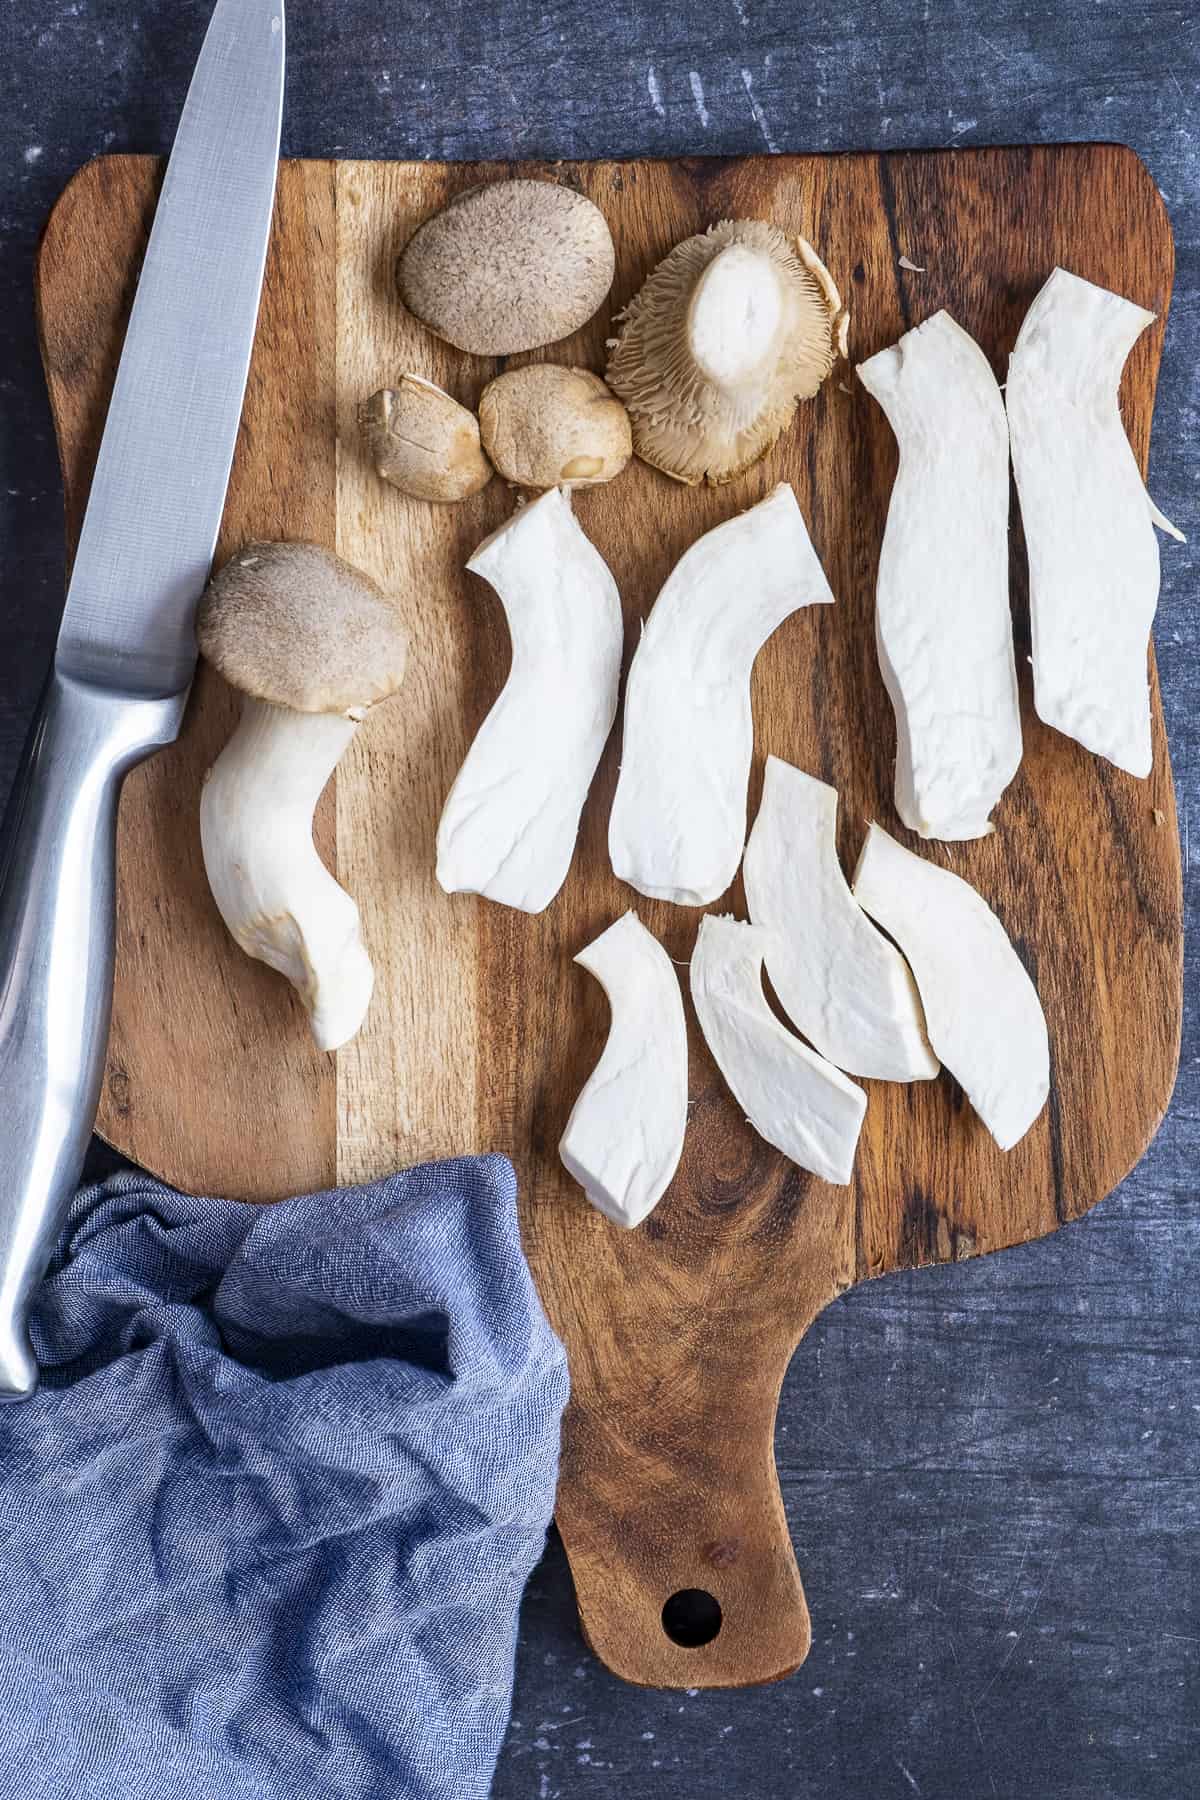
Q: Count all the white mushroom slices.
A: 8